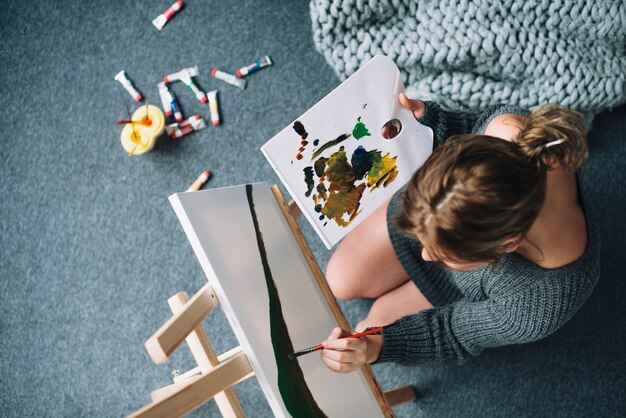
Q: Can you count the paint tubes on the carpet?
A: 12